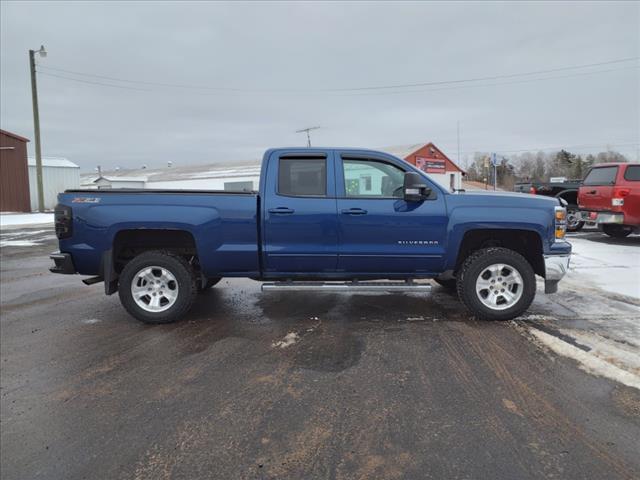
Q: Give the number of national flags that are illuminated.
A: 0